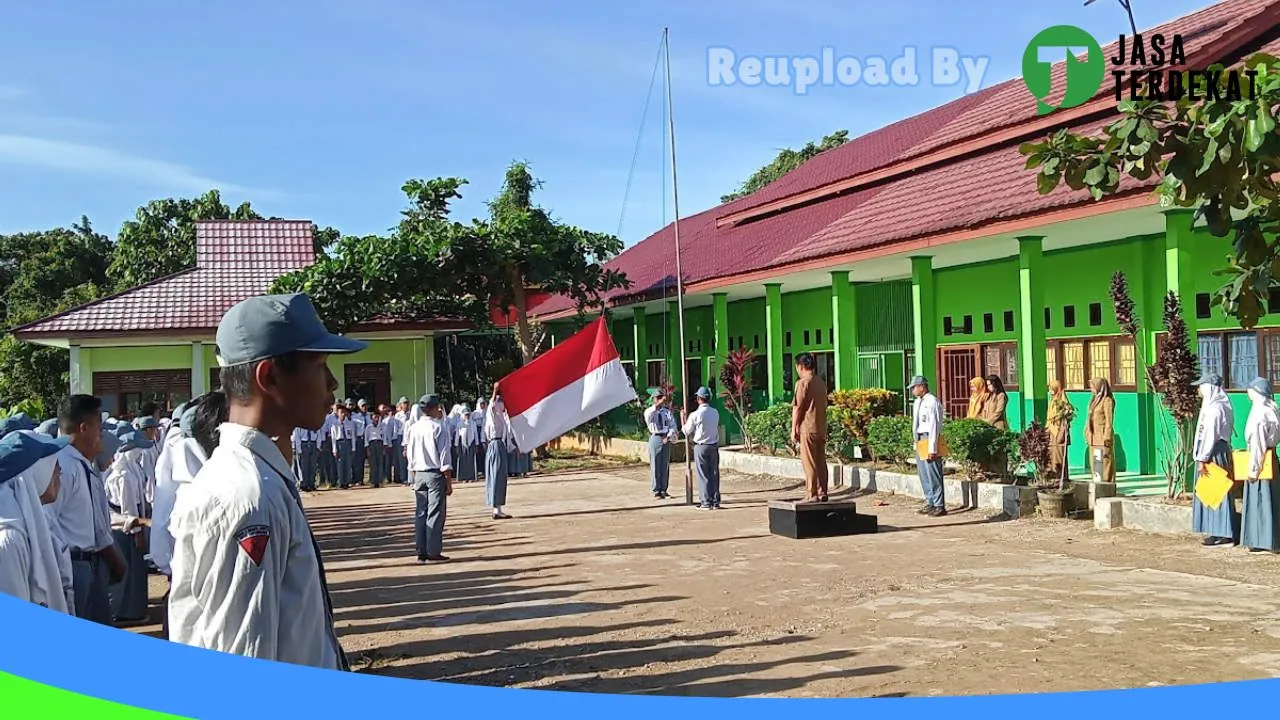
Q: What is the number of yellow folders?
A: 3